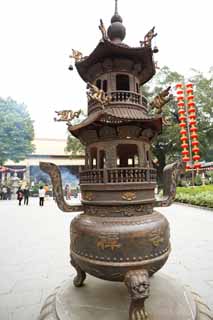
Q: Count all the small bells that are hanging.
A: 2